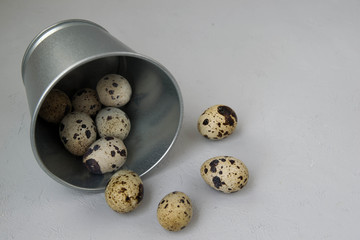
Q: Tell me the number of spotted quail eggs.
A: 10